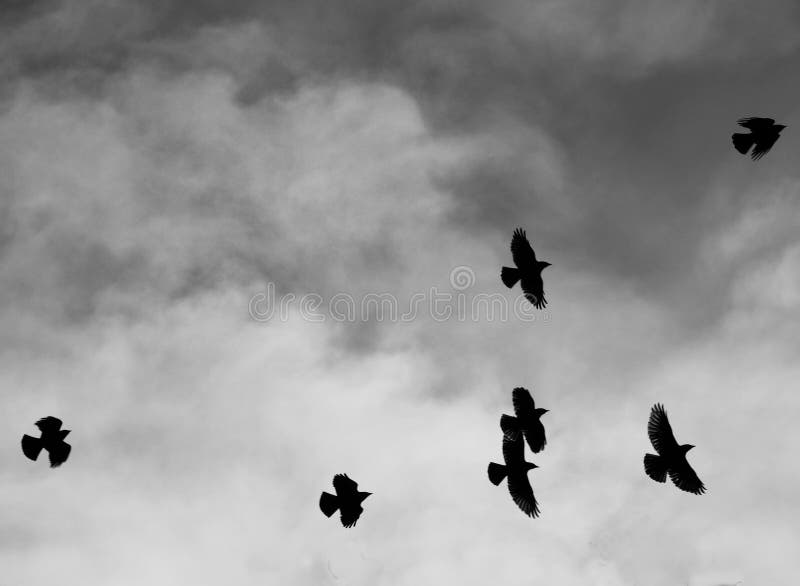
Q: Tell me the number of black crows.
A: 7